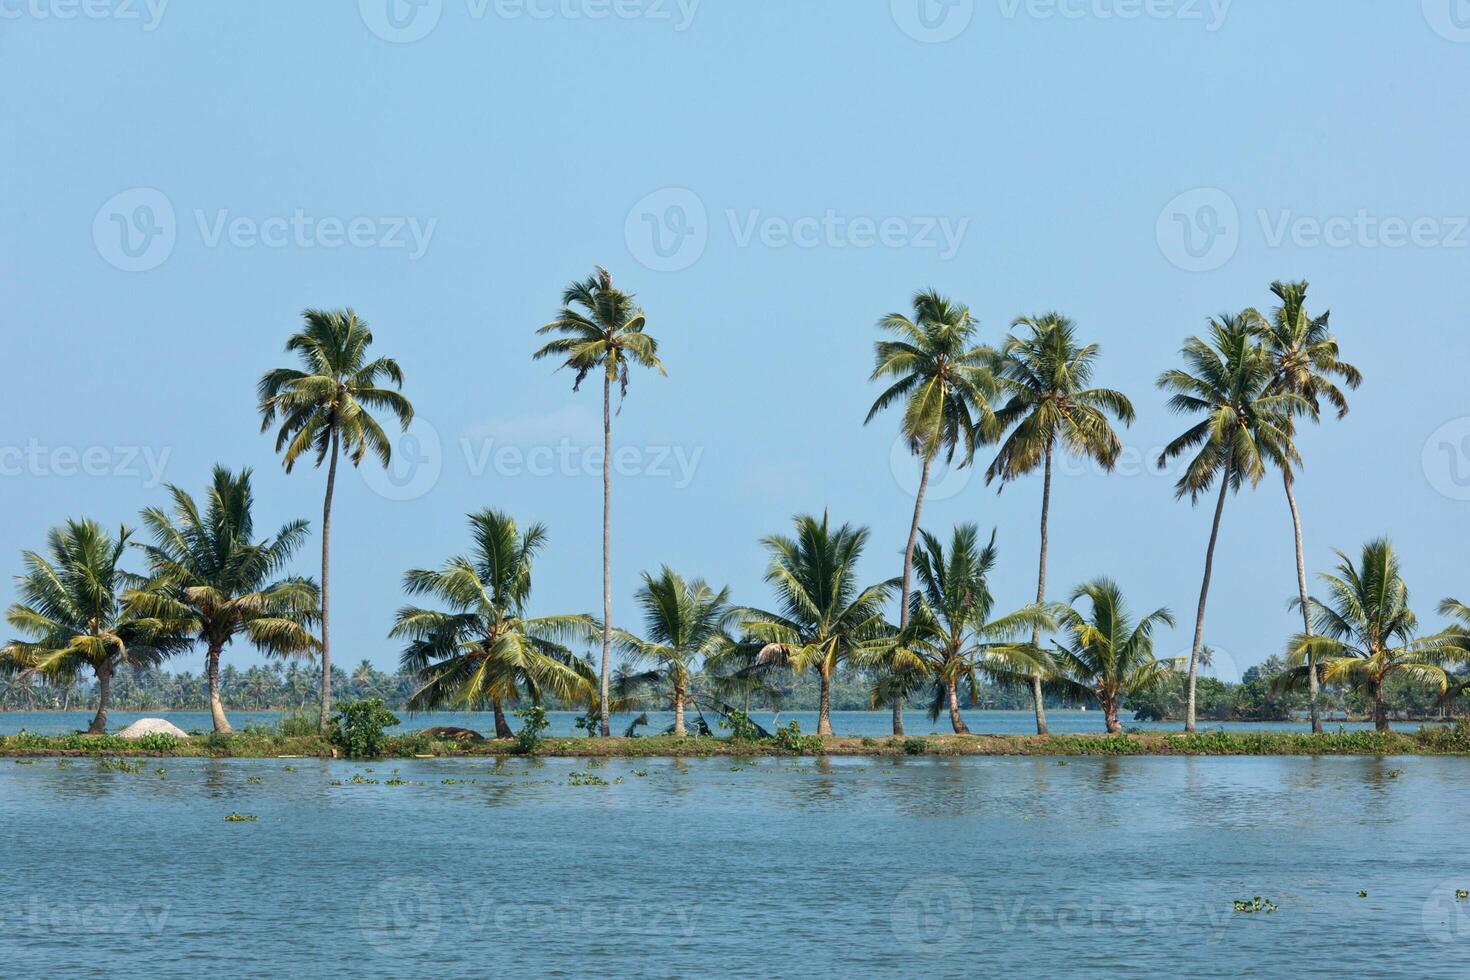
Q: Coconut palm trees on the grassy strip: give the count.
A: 15